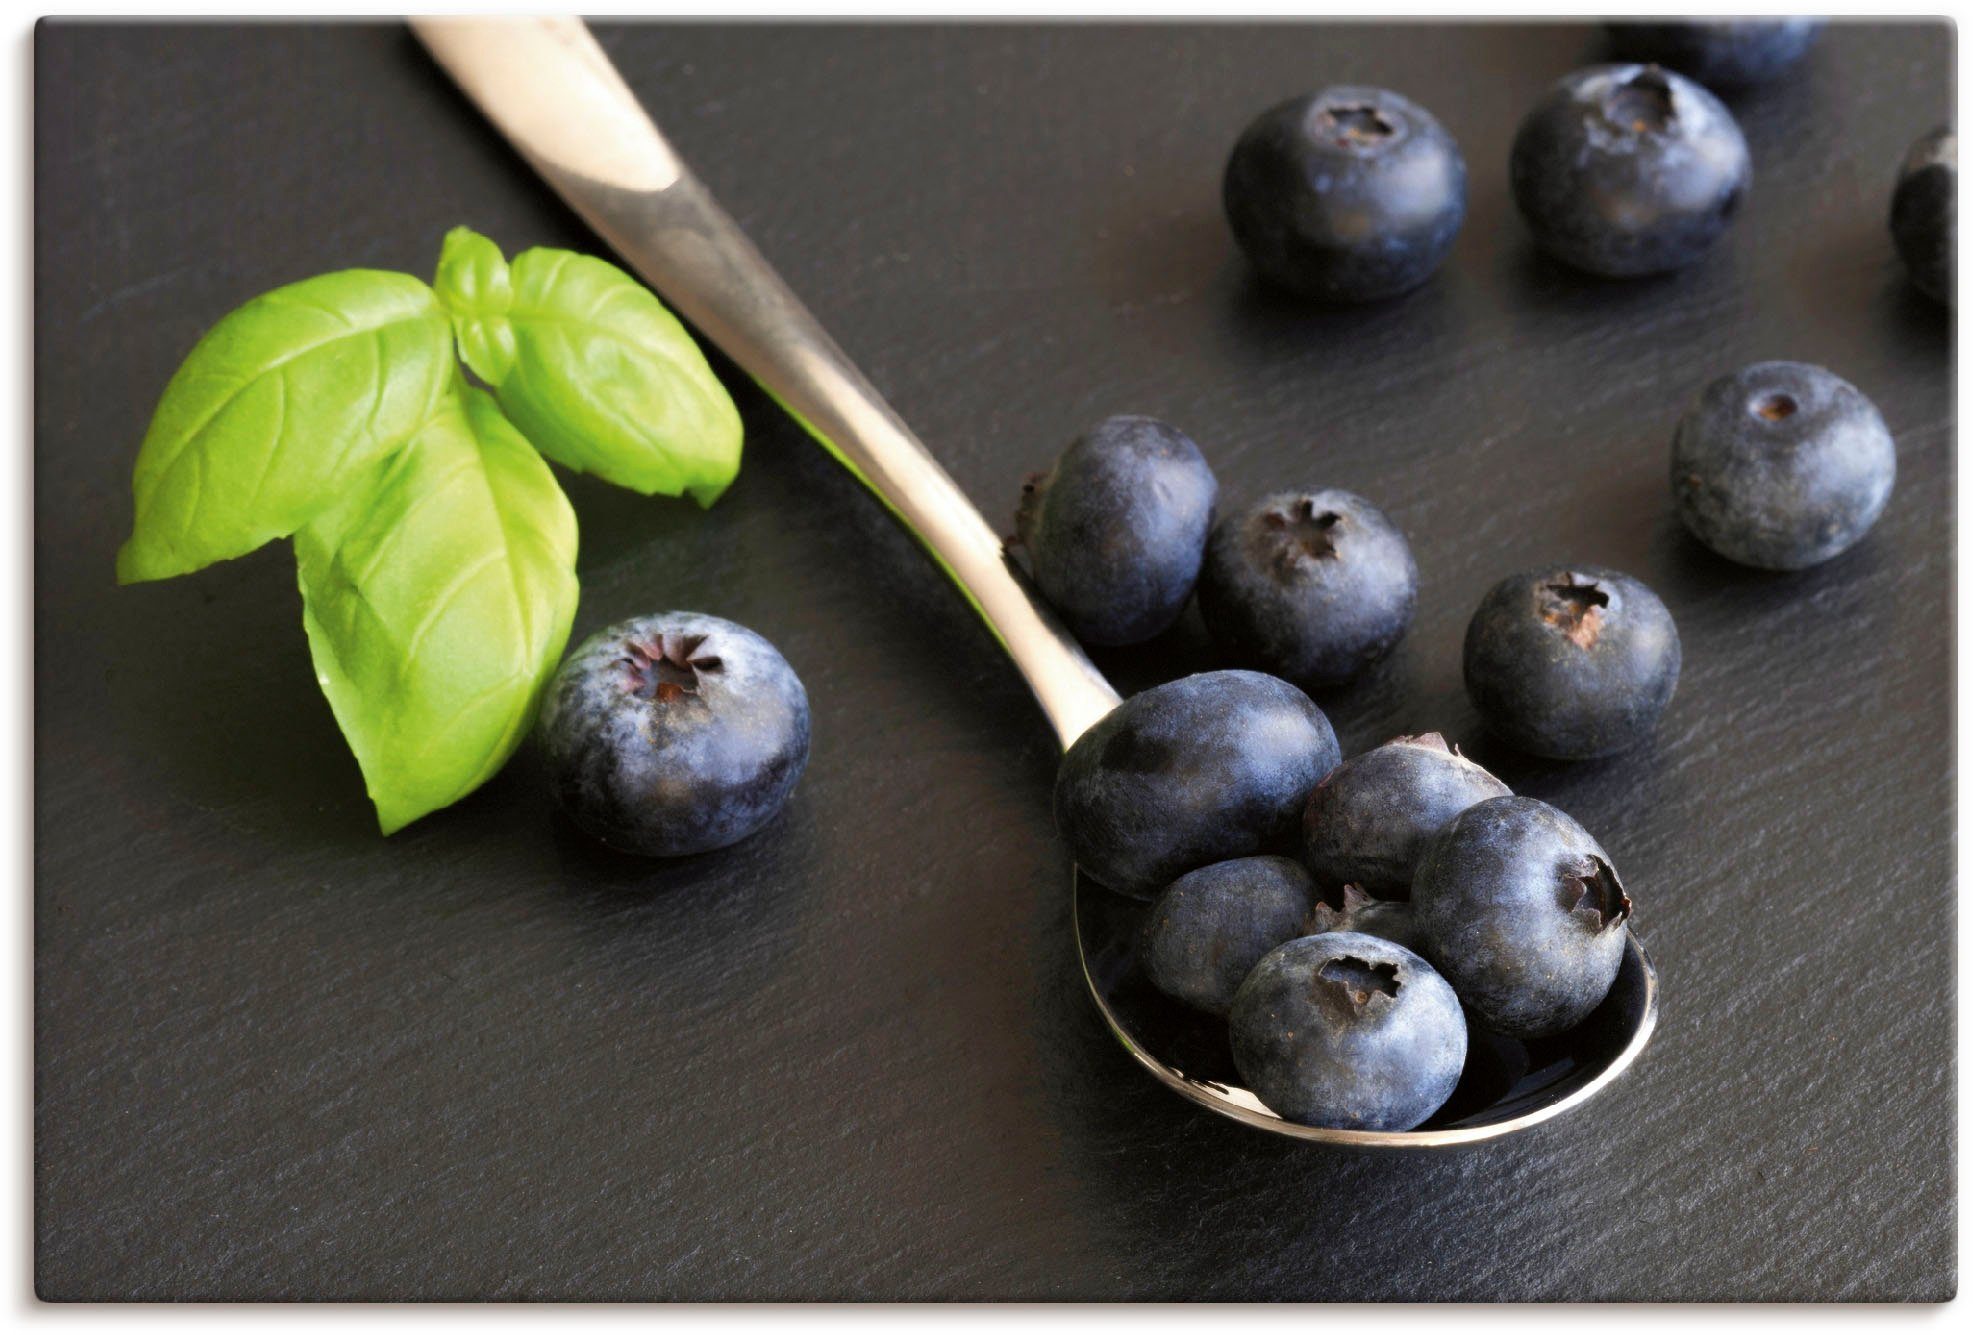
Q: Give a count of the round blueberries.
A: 15